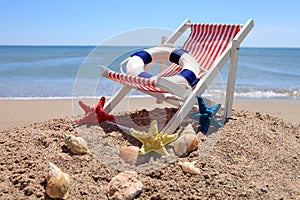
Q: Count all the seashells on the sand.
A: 6